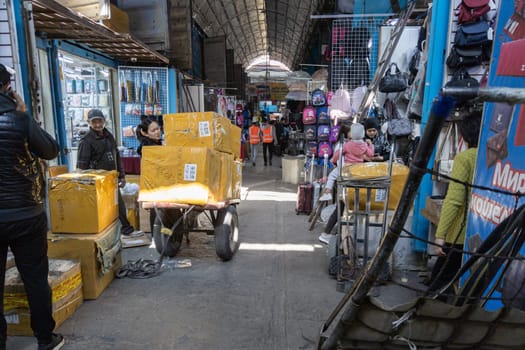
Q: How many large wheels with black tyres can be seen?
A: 2